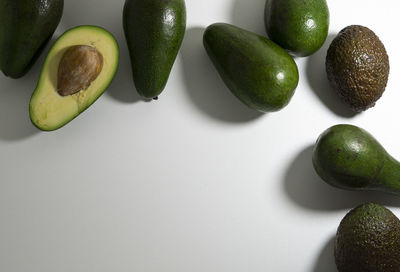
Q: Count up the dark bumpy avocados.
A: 2